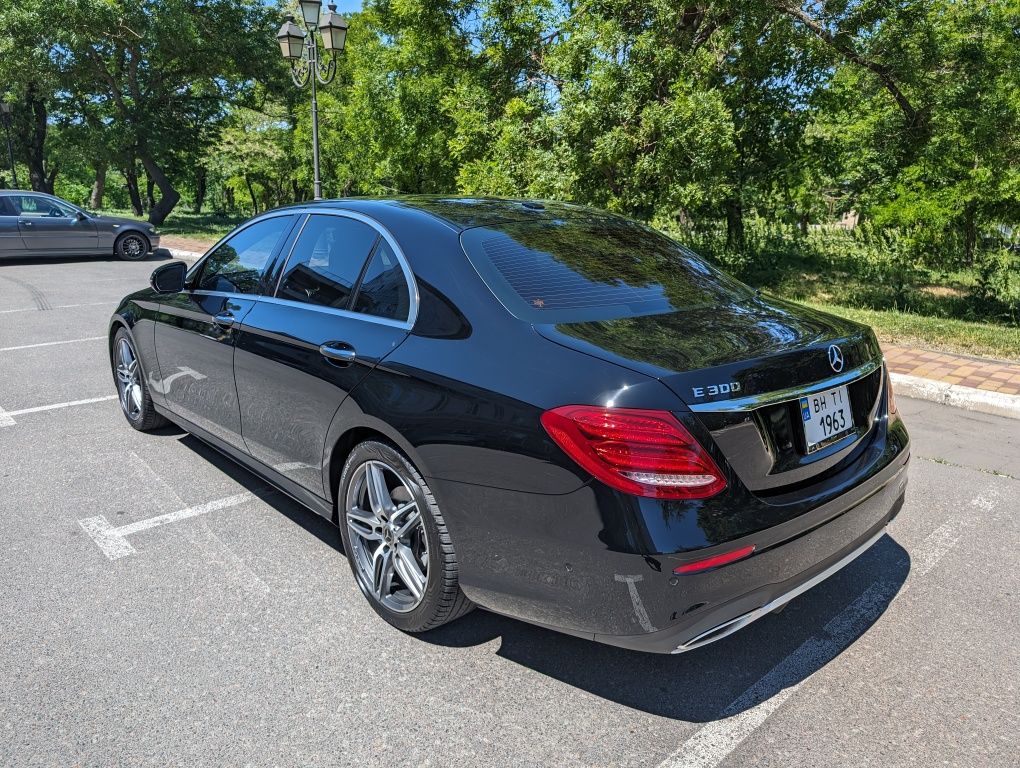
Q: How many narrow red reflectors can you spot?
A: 1